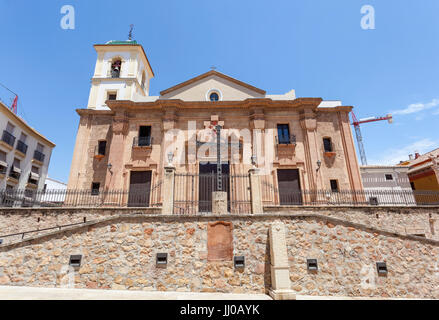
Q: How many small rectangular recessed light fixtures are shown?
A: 5